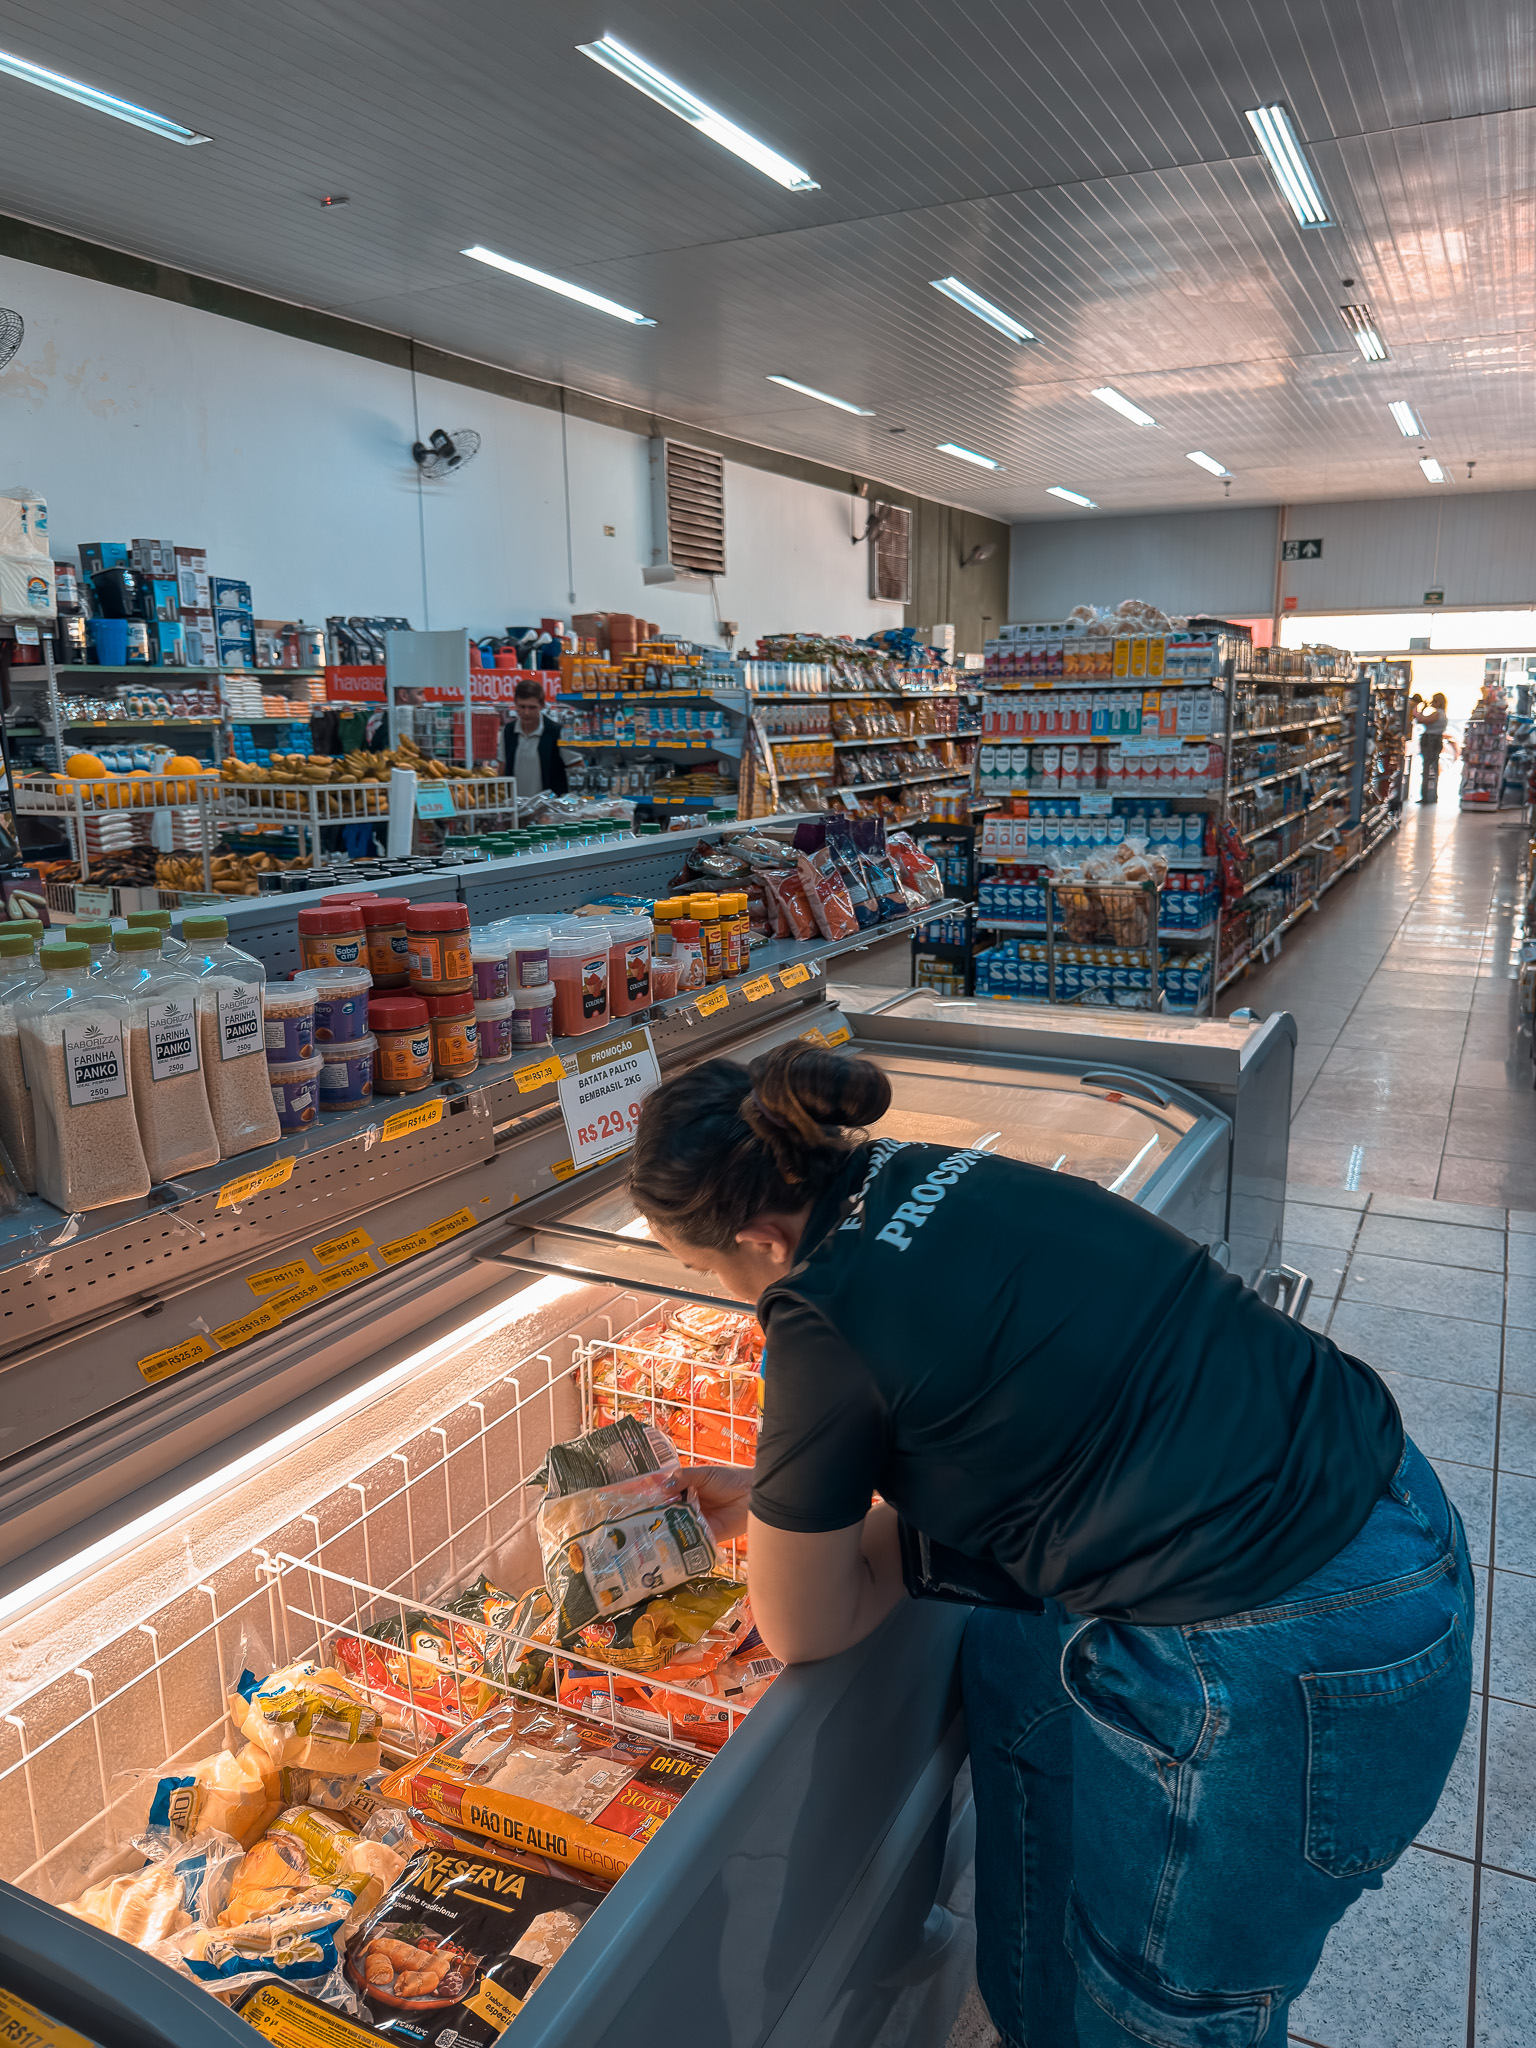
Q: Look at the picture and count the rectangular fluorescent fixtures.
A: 13